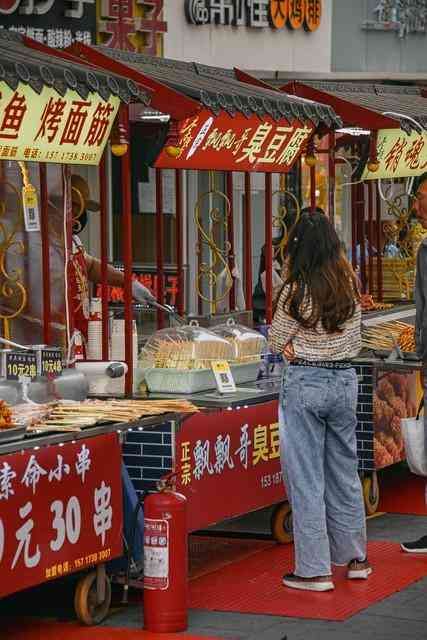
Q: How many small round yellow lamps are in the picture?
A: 4